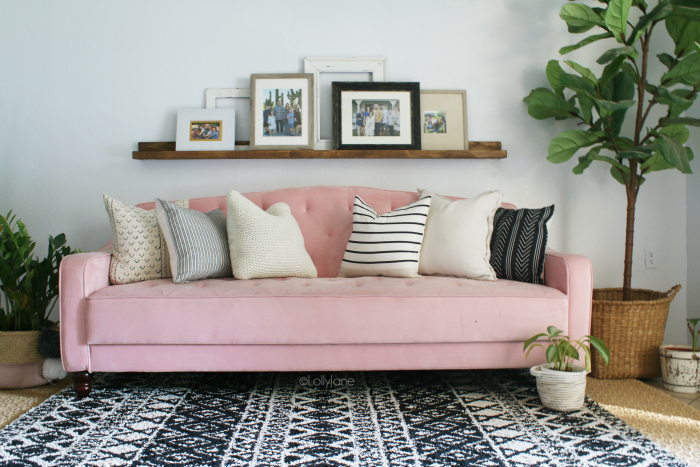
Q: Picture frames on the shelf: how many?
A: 6